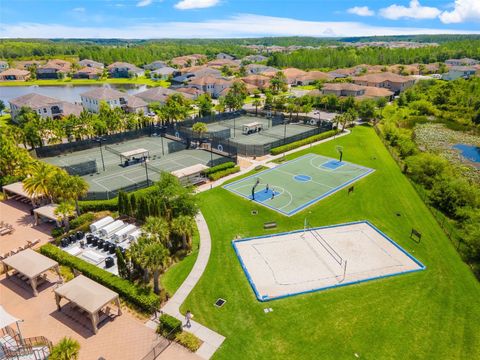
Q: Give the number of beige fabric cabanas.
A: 4